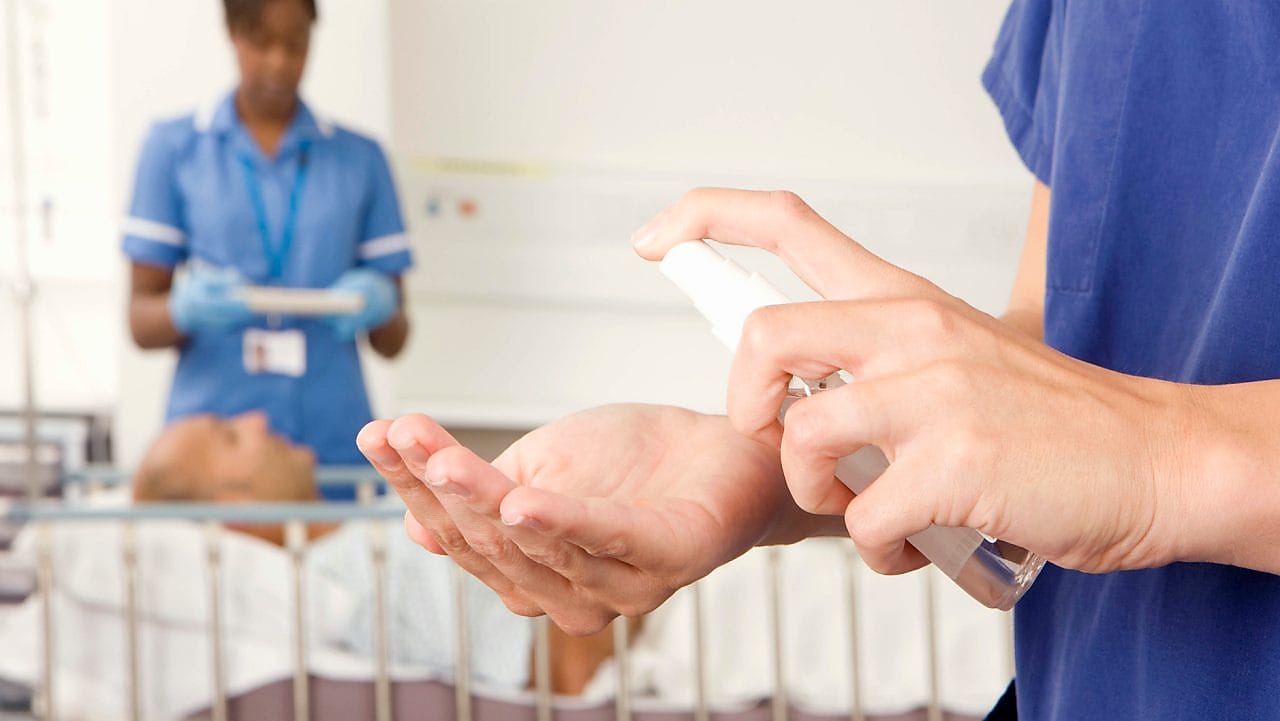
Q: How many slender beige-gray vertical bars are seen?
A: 13